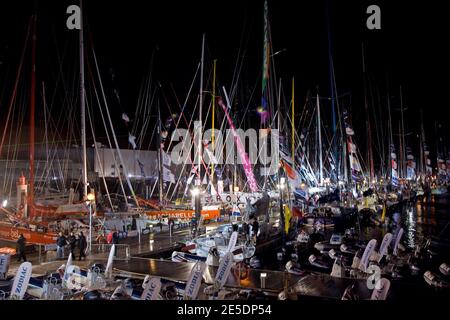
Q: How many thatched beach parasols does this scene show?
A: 0